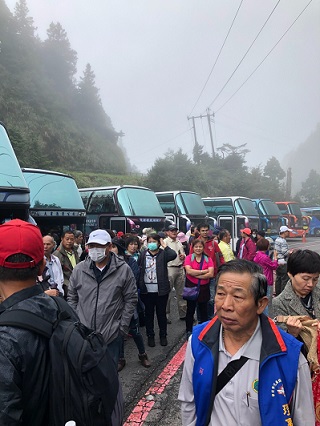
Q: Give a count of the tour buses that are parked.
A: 8